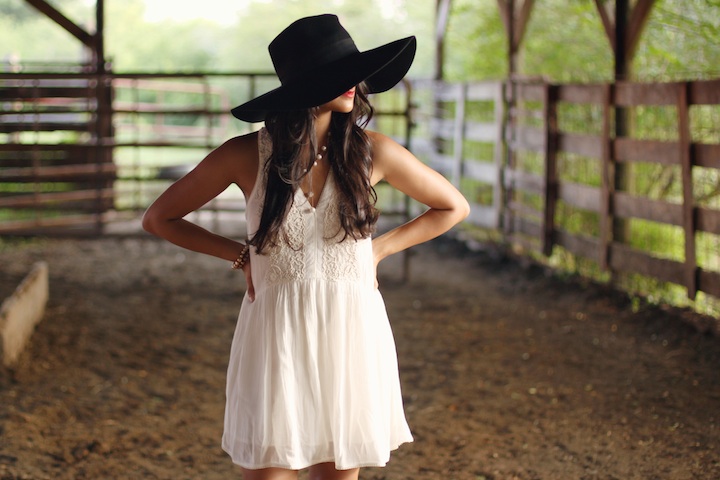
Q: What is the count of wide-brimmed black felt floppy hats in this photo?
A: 1